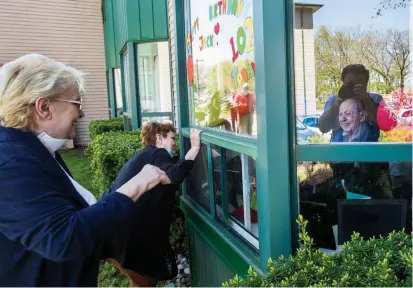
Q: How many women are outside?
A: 2